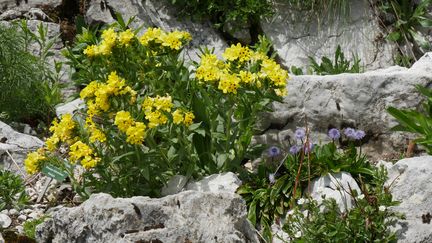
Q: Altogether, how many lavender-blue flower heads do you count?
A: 8